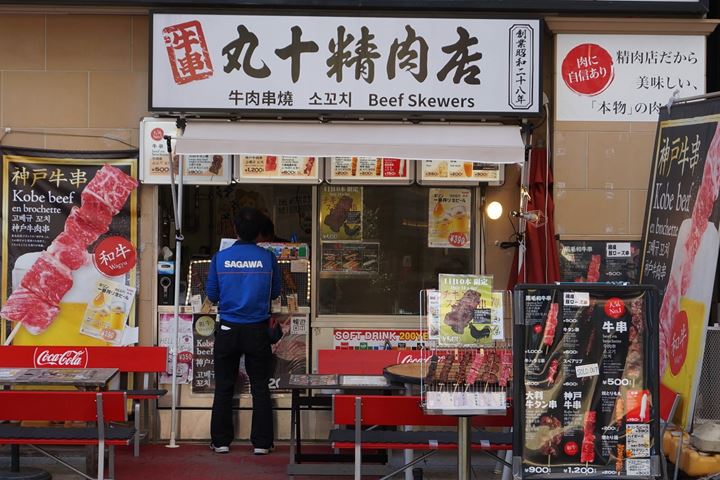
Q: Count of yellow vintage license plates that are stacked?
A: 0